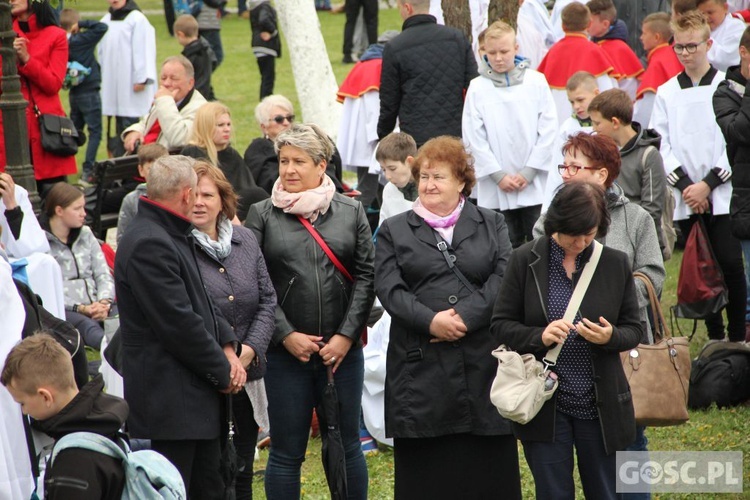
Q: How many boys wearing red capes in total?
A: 4